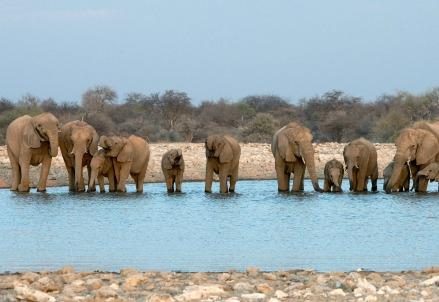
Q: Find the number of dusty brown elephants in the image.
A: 12